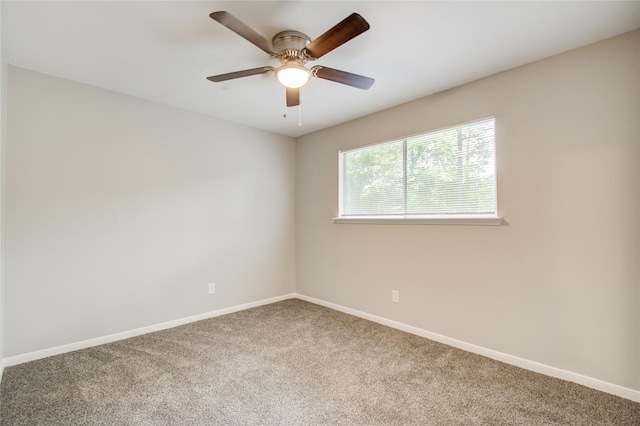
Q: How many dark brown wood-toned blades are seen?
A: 5